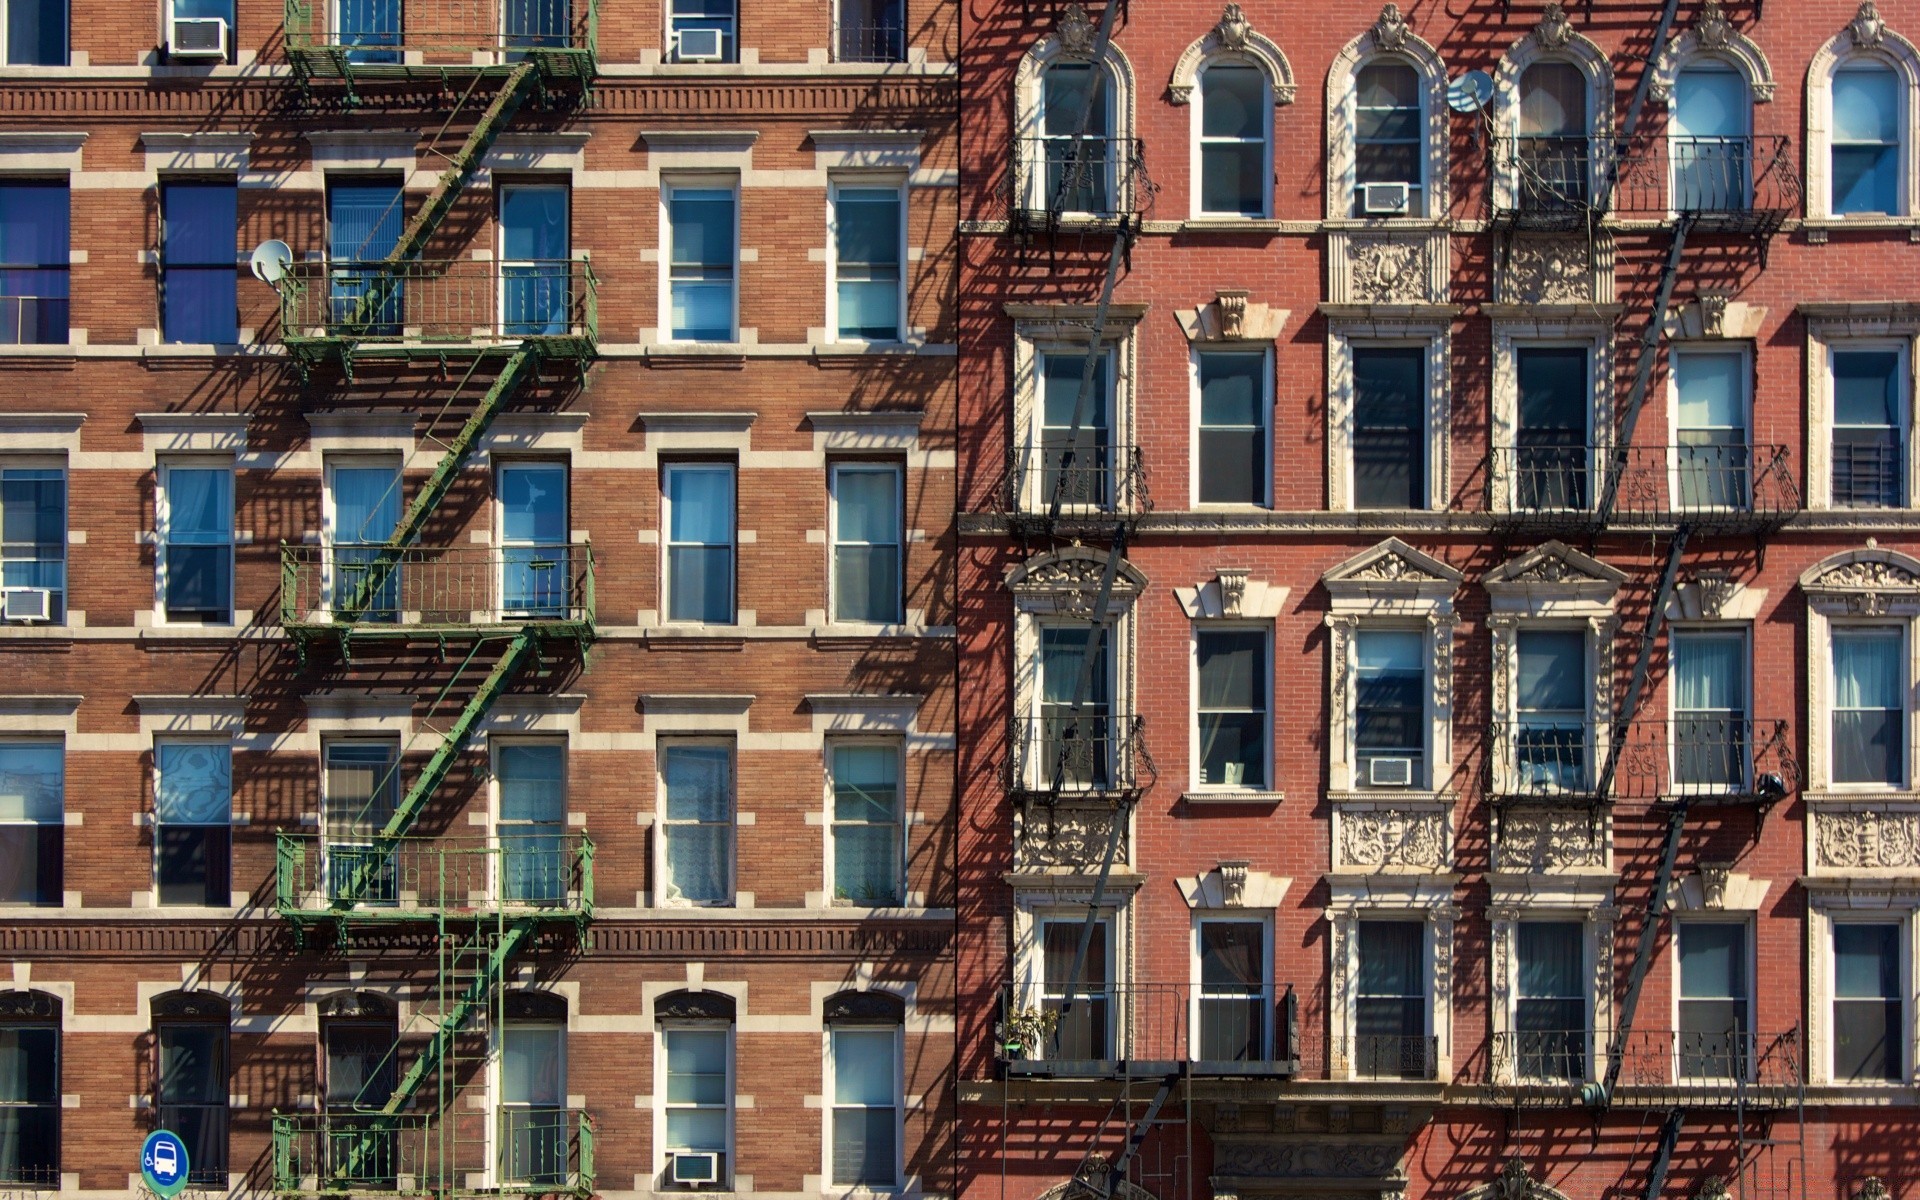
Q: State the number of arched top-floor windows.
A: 6